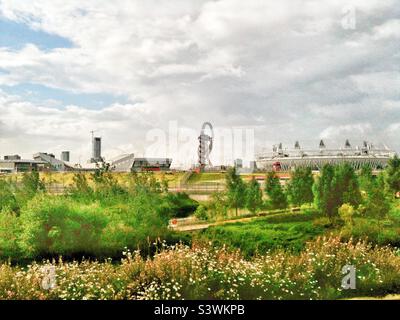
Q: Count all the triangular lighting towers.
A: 5